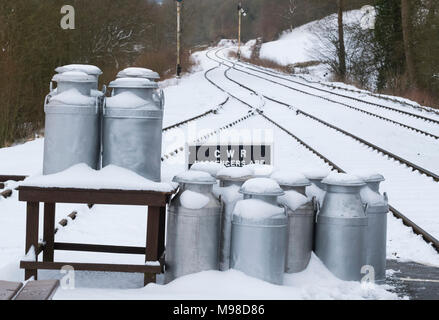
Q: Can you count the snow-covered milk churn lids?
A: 13